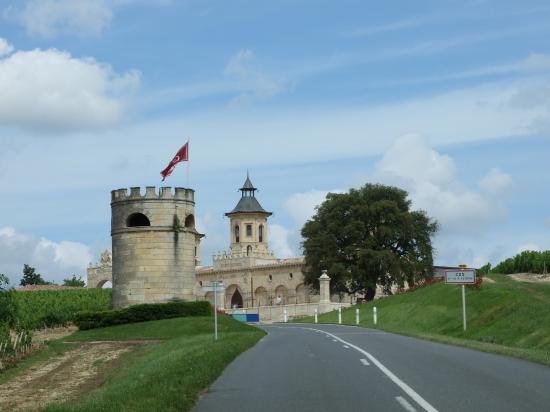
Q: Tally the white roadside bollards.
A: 5